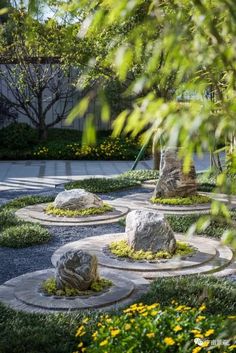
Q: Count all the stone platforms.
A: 4